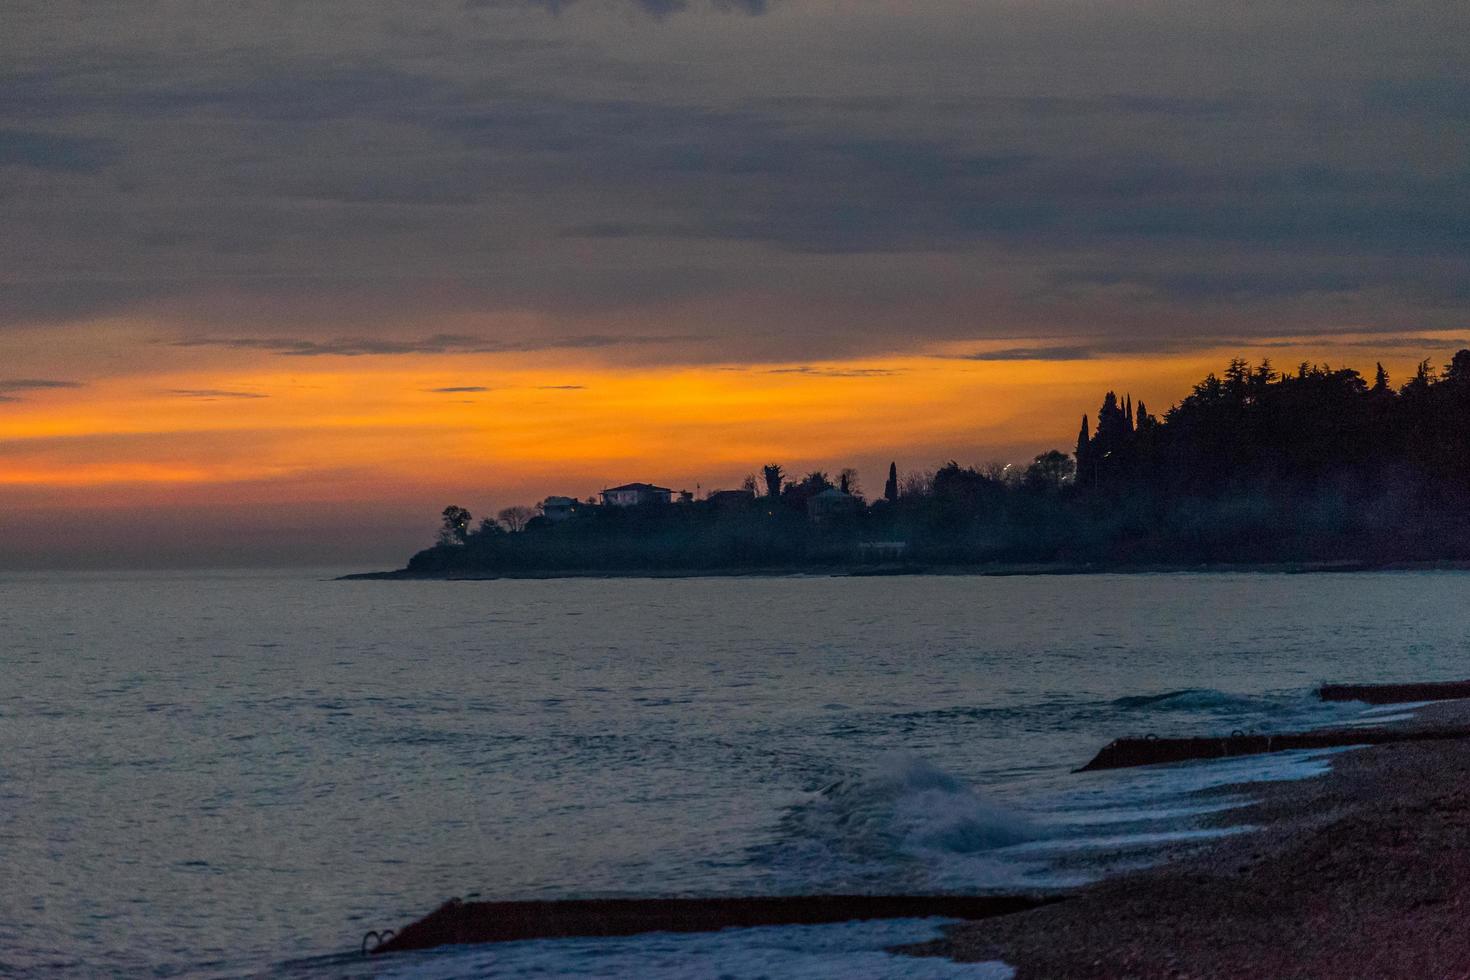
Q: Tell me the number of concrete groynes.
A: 3